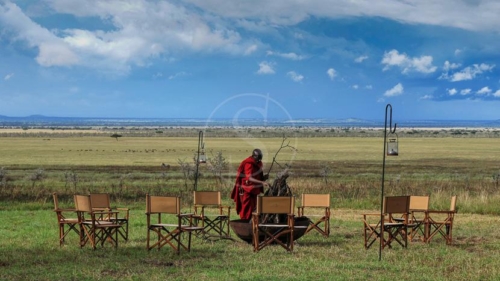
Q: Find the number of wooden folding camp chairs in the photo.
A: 10